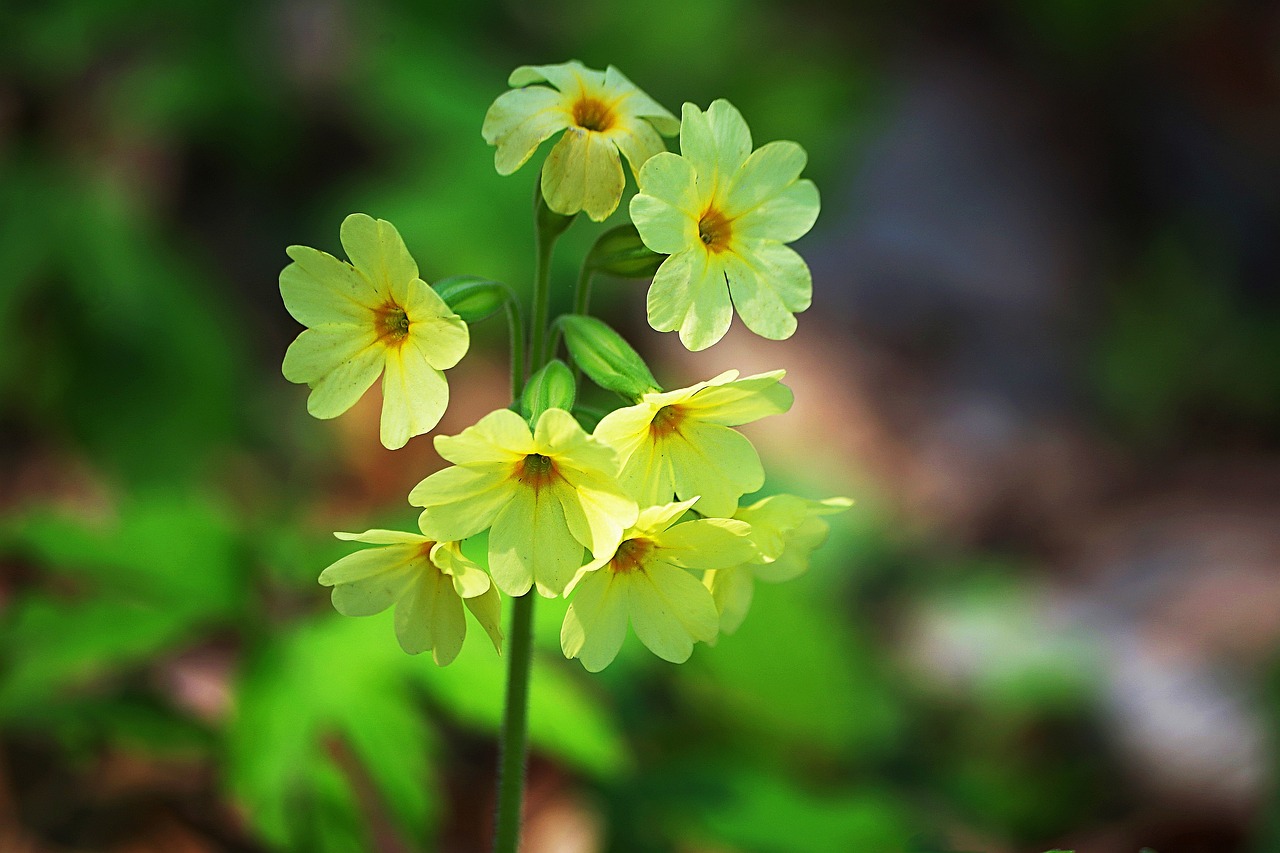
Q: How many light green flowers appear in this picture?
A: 8